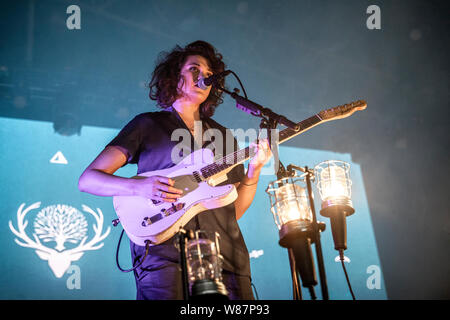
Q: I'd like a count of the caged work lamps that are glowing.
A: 2